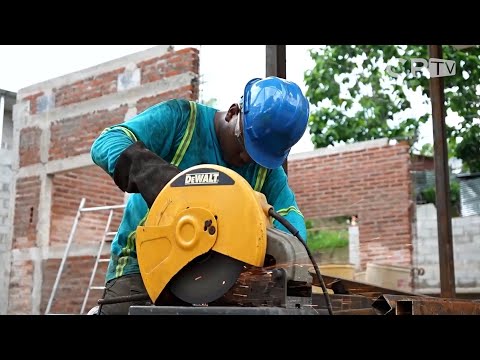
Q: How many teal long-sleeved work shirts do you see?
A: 1